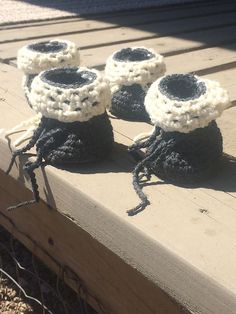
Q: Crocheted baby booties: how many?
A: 4